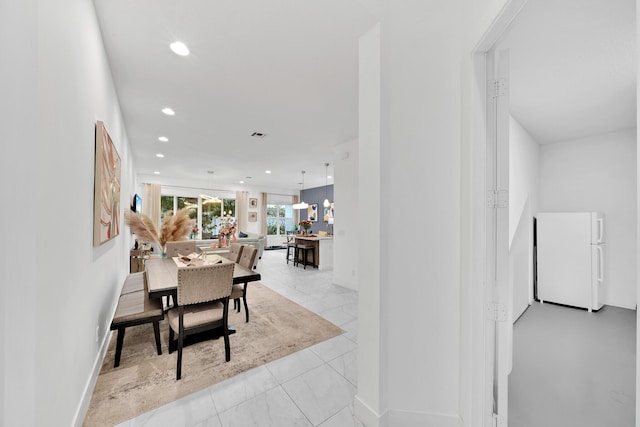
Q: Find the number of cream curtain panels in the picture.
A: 4